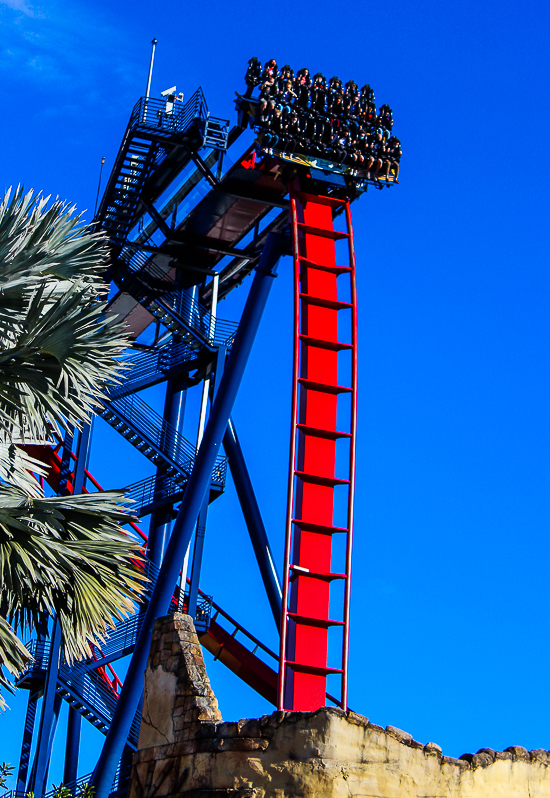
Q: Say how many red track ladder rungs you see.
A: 12